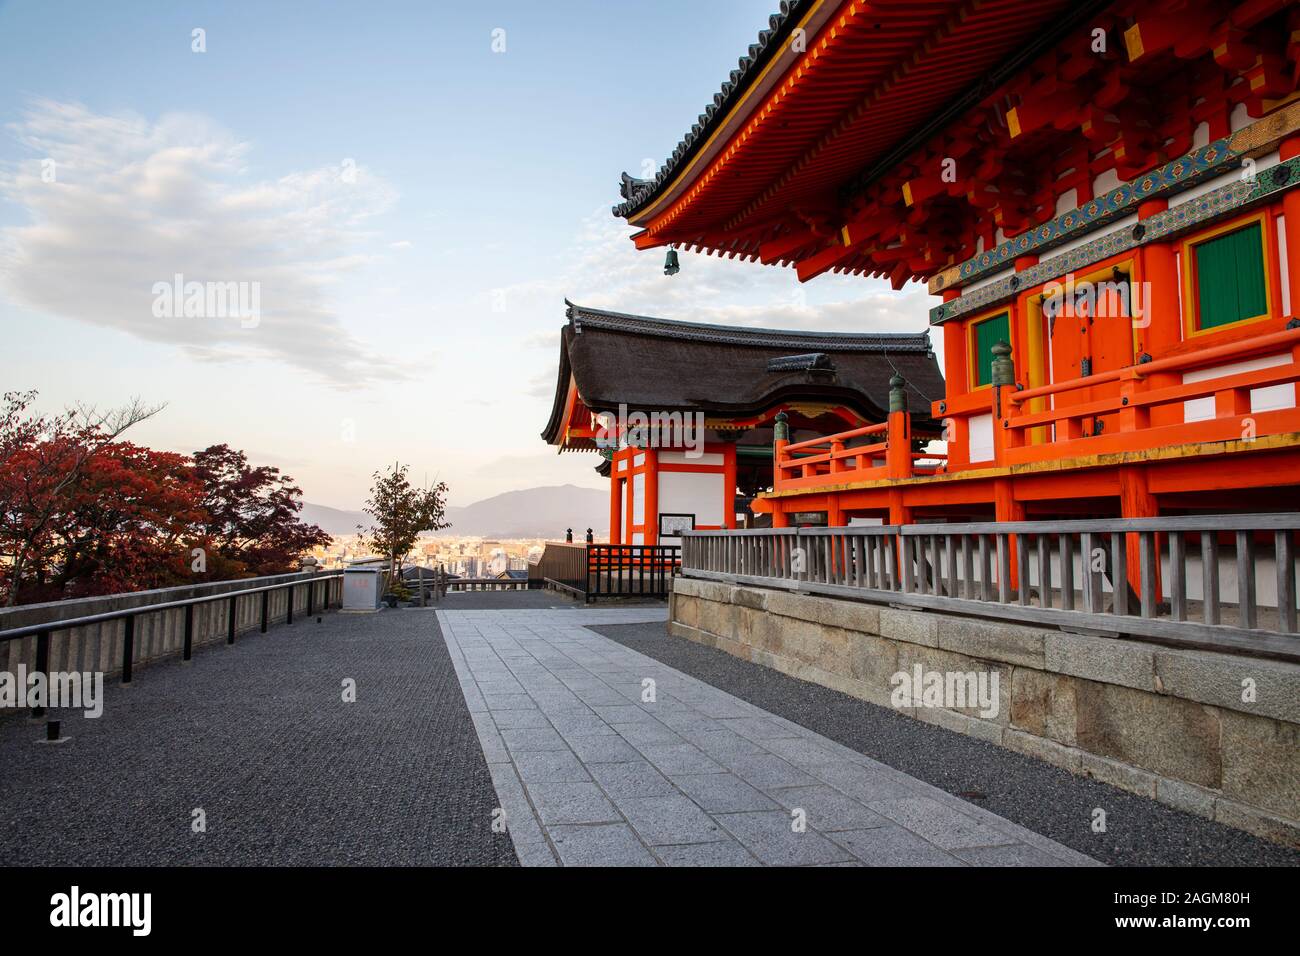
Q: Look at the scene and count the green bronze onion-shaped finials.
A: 3